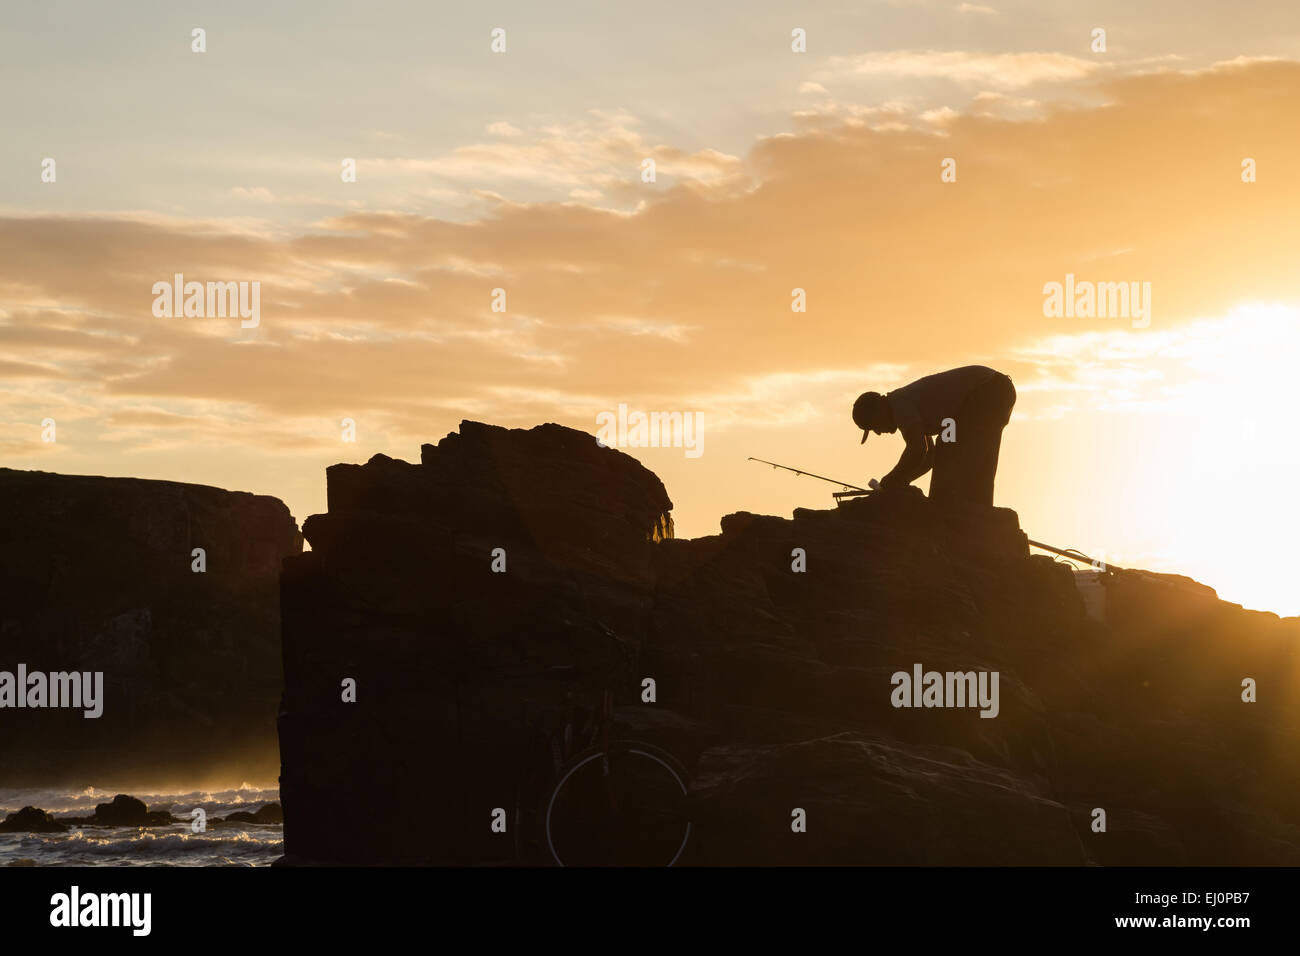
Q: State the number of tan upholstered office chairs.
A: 0